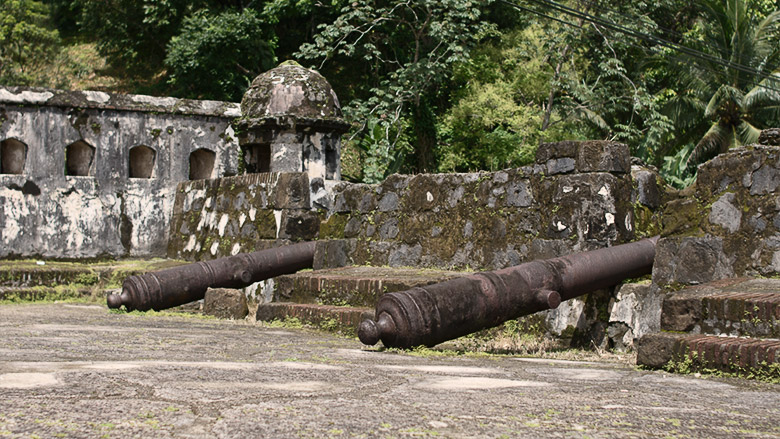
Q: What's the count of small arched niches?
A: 4